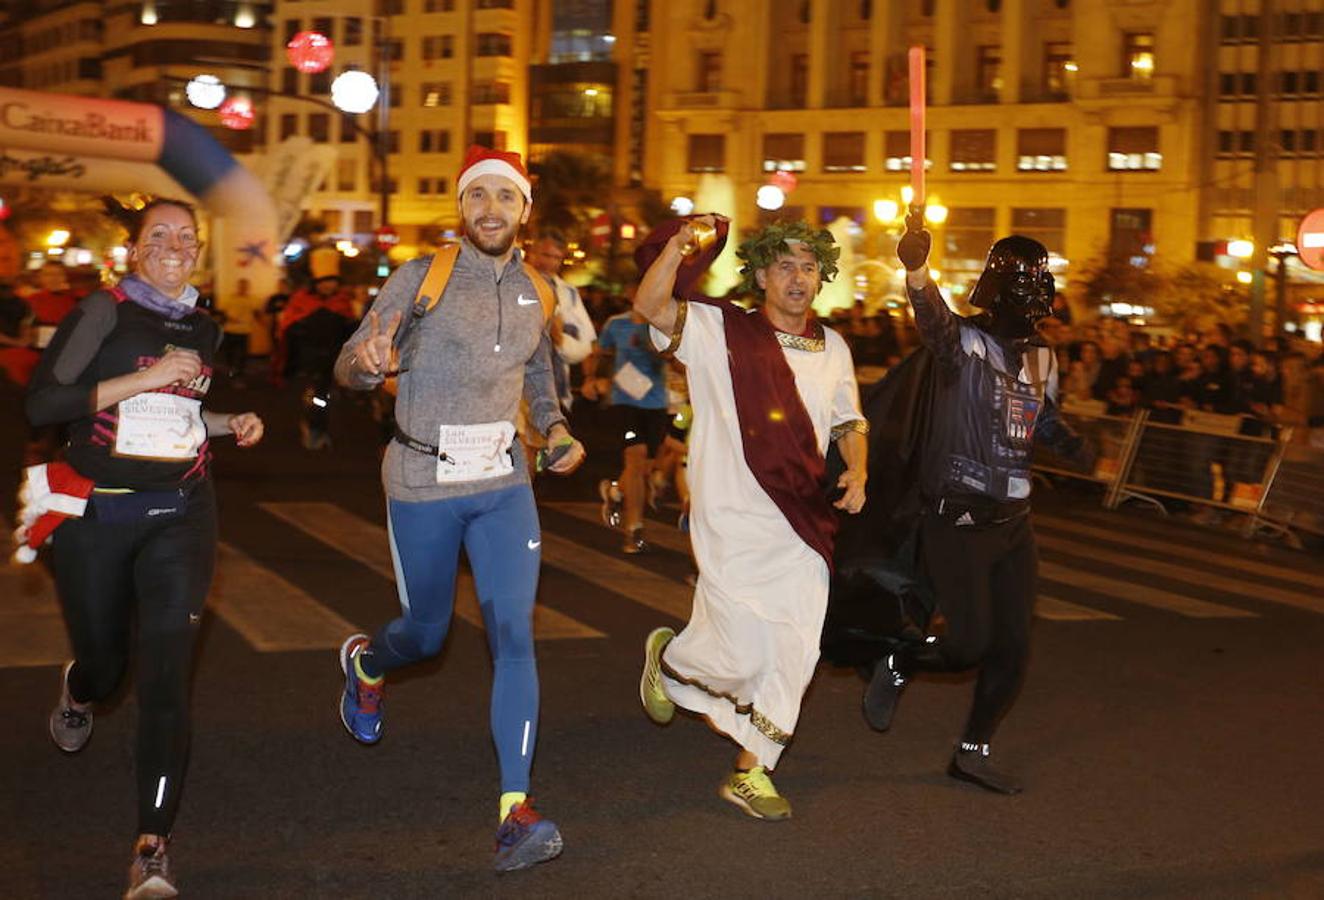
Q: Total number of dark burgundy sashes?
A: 1